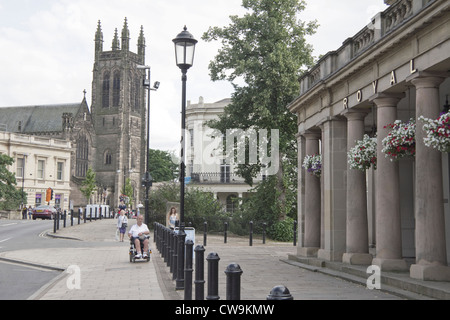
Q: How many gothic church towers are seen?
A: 1